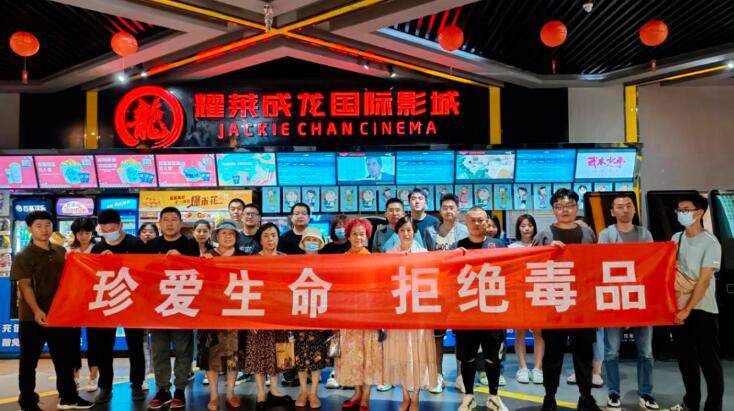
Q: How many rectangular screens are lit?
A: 11